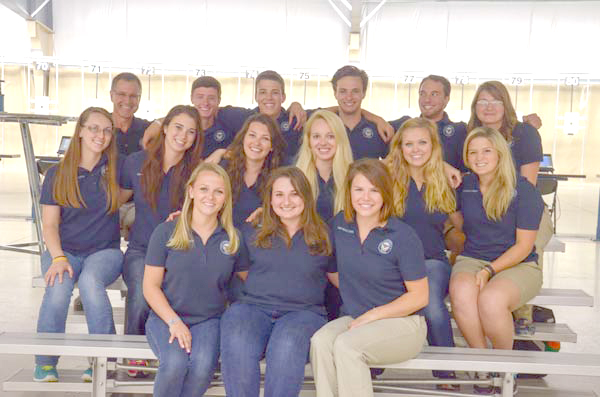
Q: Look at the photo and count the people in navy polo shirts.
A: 15